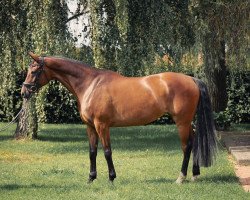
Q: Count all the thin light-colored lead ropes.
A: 1